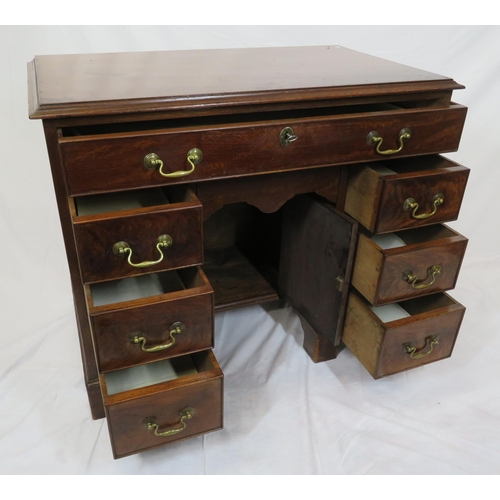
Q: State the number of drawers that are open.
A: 7